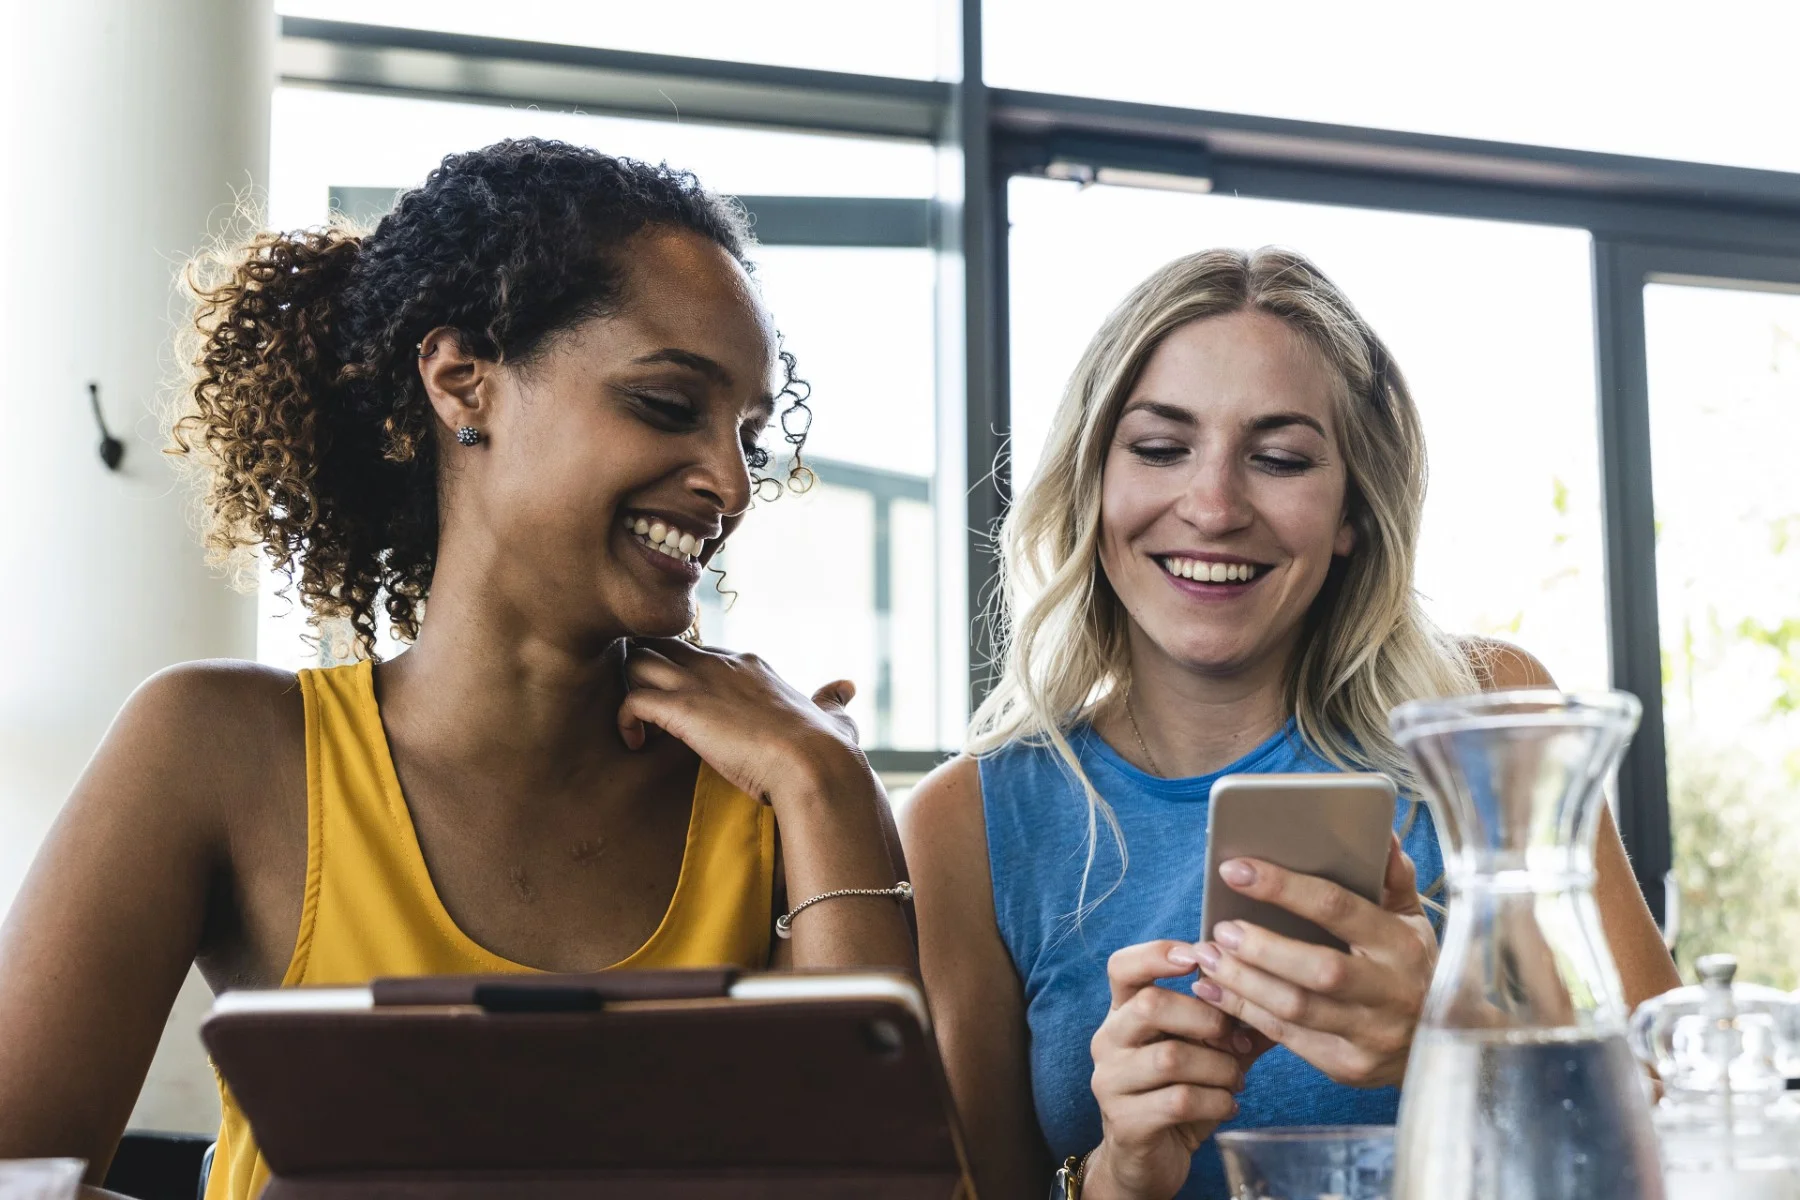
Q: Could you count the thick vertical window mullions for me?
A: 2